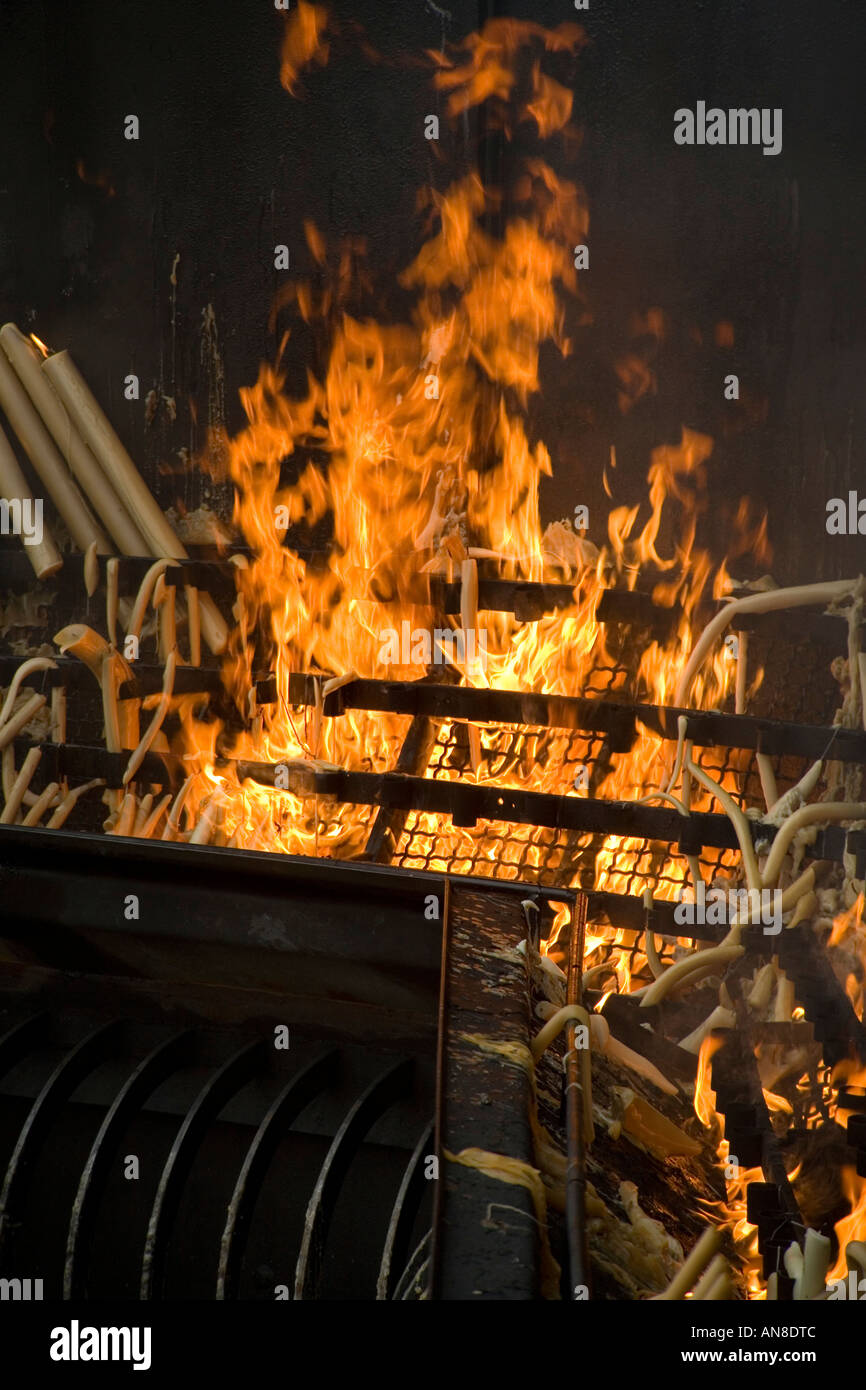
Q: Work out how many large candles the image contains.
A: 4